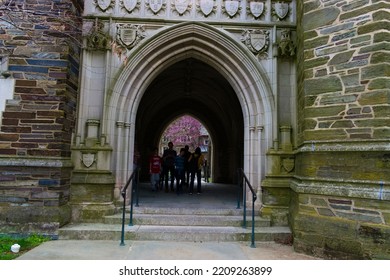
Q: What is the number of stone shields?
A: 12